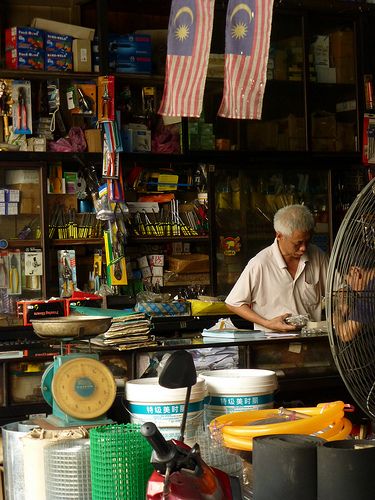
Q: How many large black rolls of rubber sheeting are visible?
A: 2